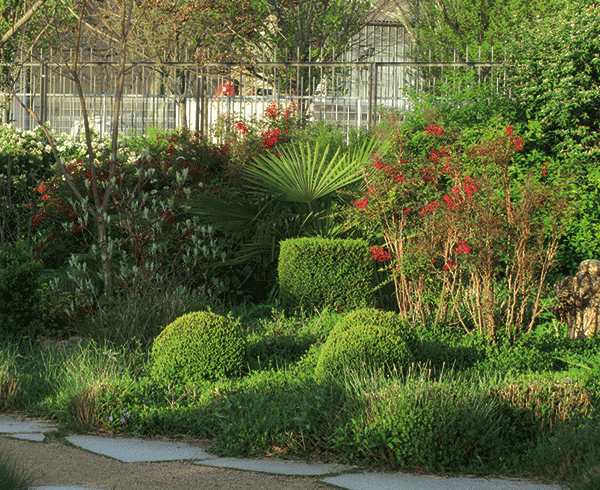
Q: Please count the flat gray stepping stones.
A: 6